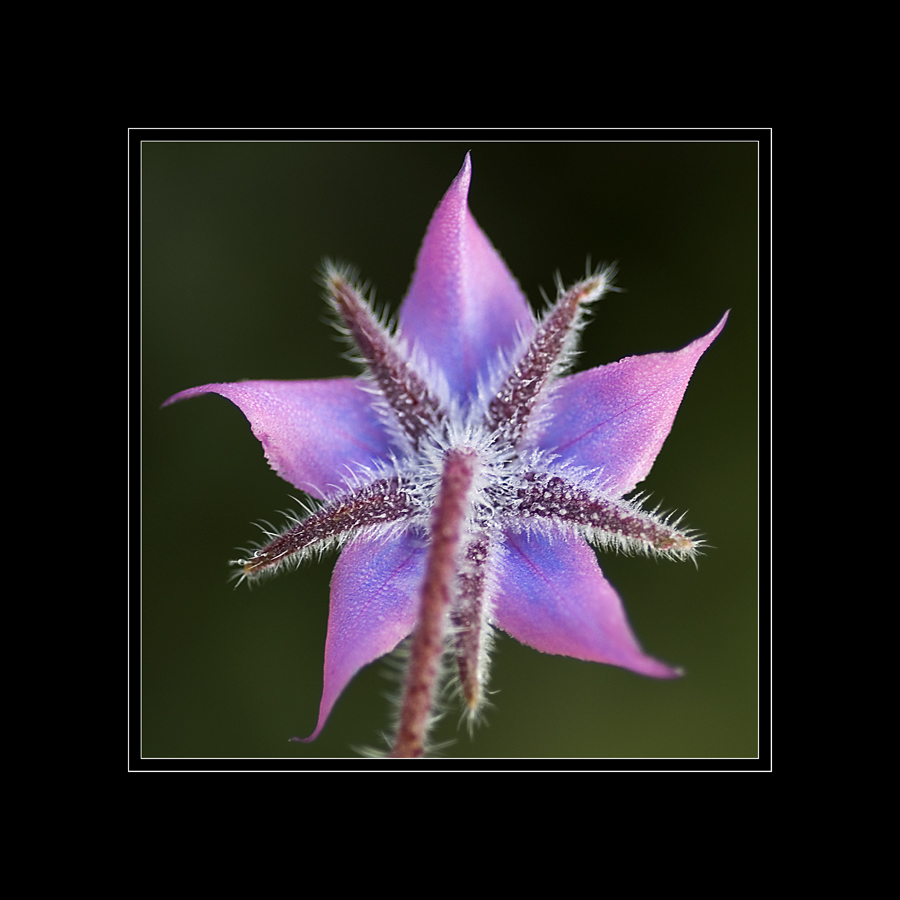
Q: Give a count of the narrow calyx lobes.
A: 5